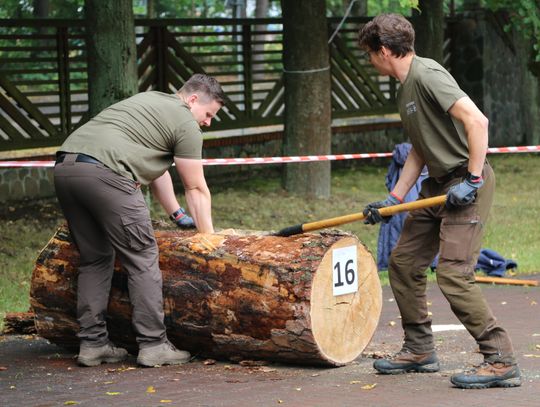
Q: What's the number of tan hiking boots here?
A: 2